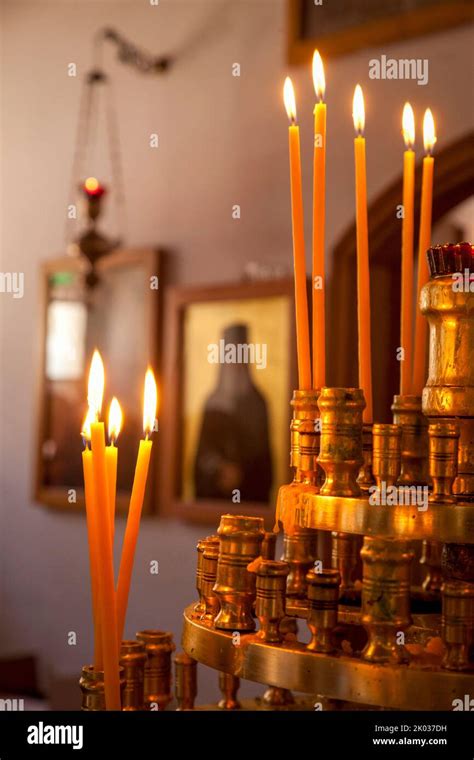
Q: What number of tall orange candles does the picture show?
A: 9